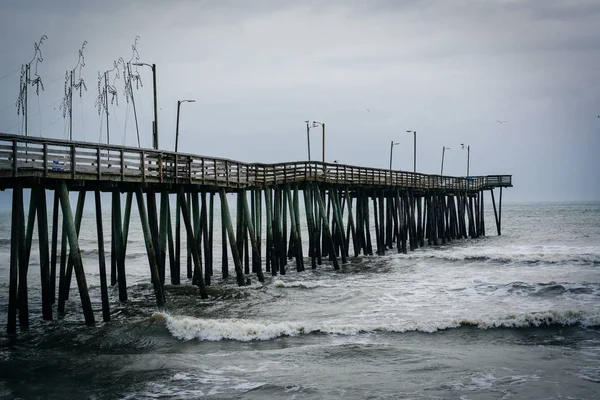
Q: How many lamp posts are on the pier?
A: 8